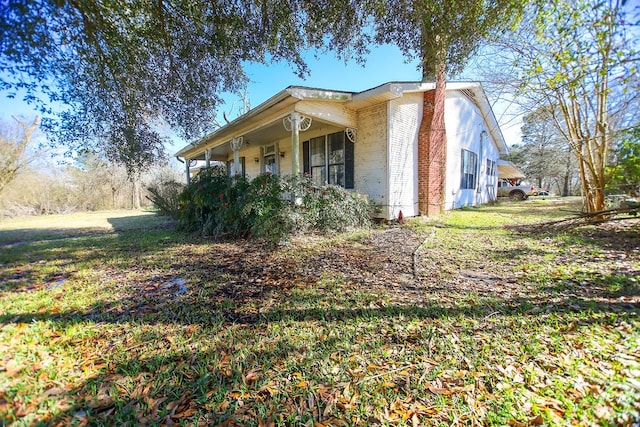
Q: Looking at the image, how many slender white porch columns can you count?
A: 4